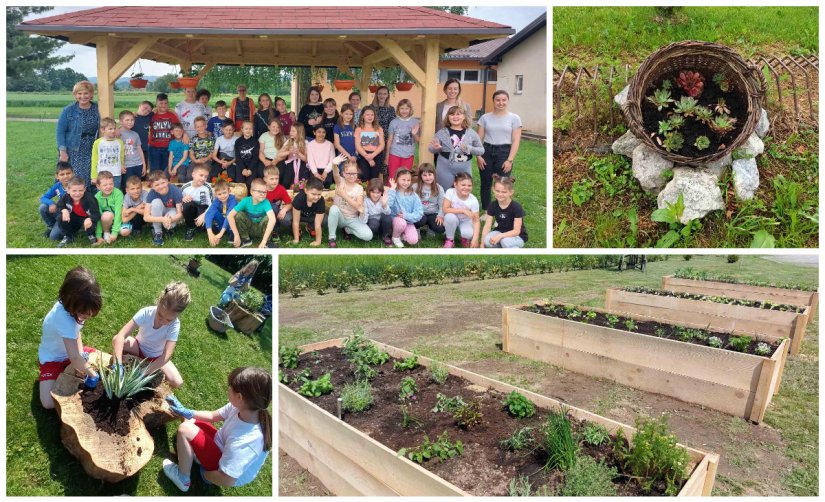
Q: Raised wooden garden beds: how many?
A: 4